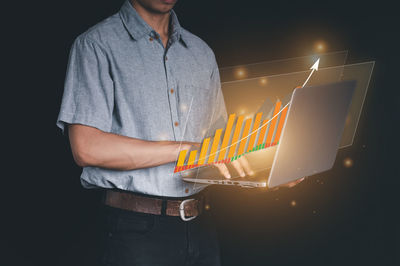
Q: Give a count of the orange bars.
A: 11